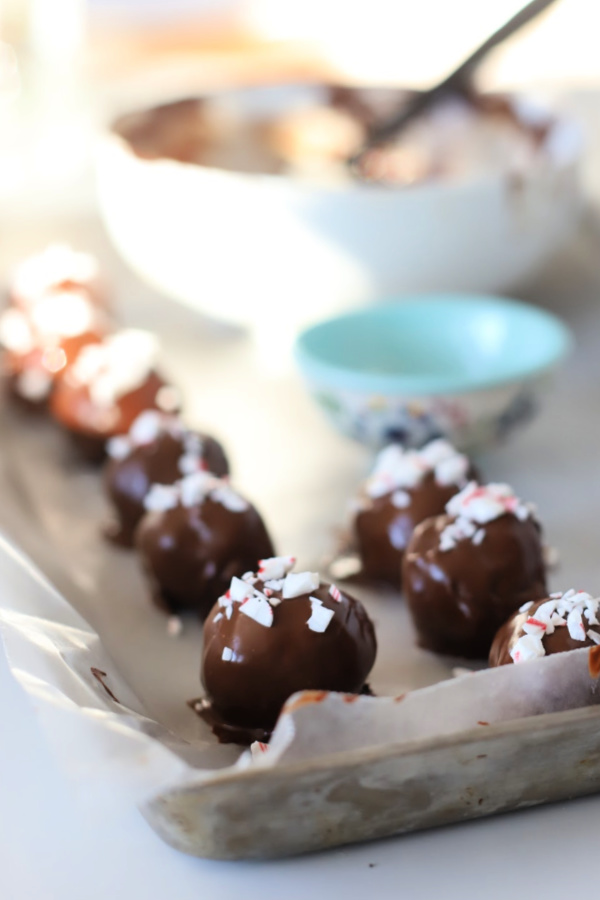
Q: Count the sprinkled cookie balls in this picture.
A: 9